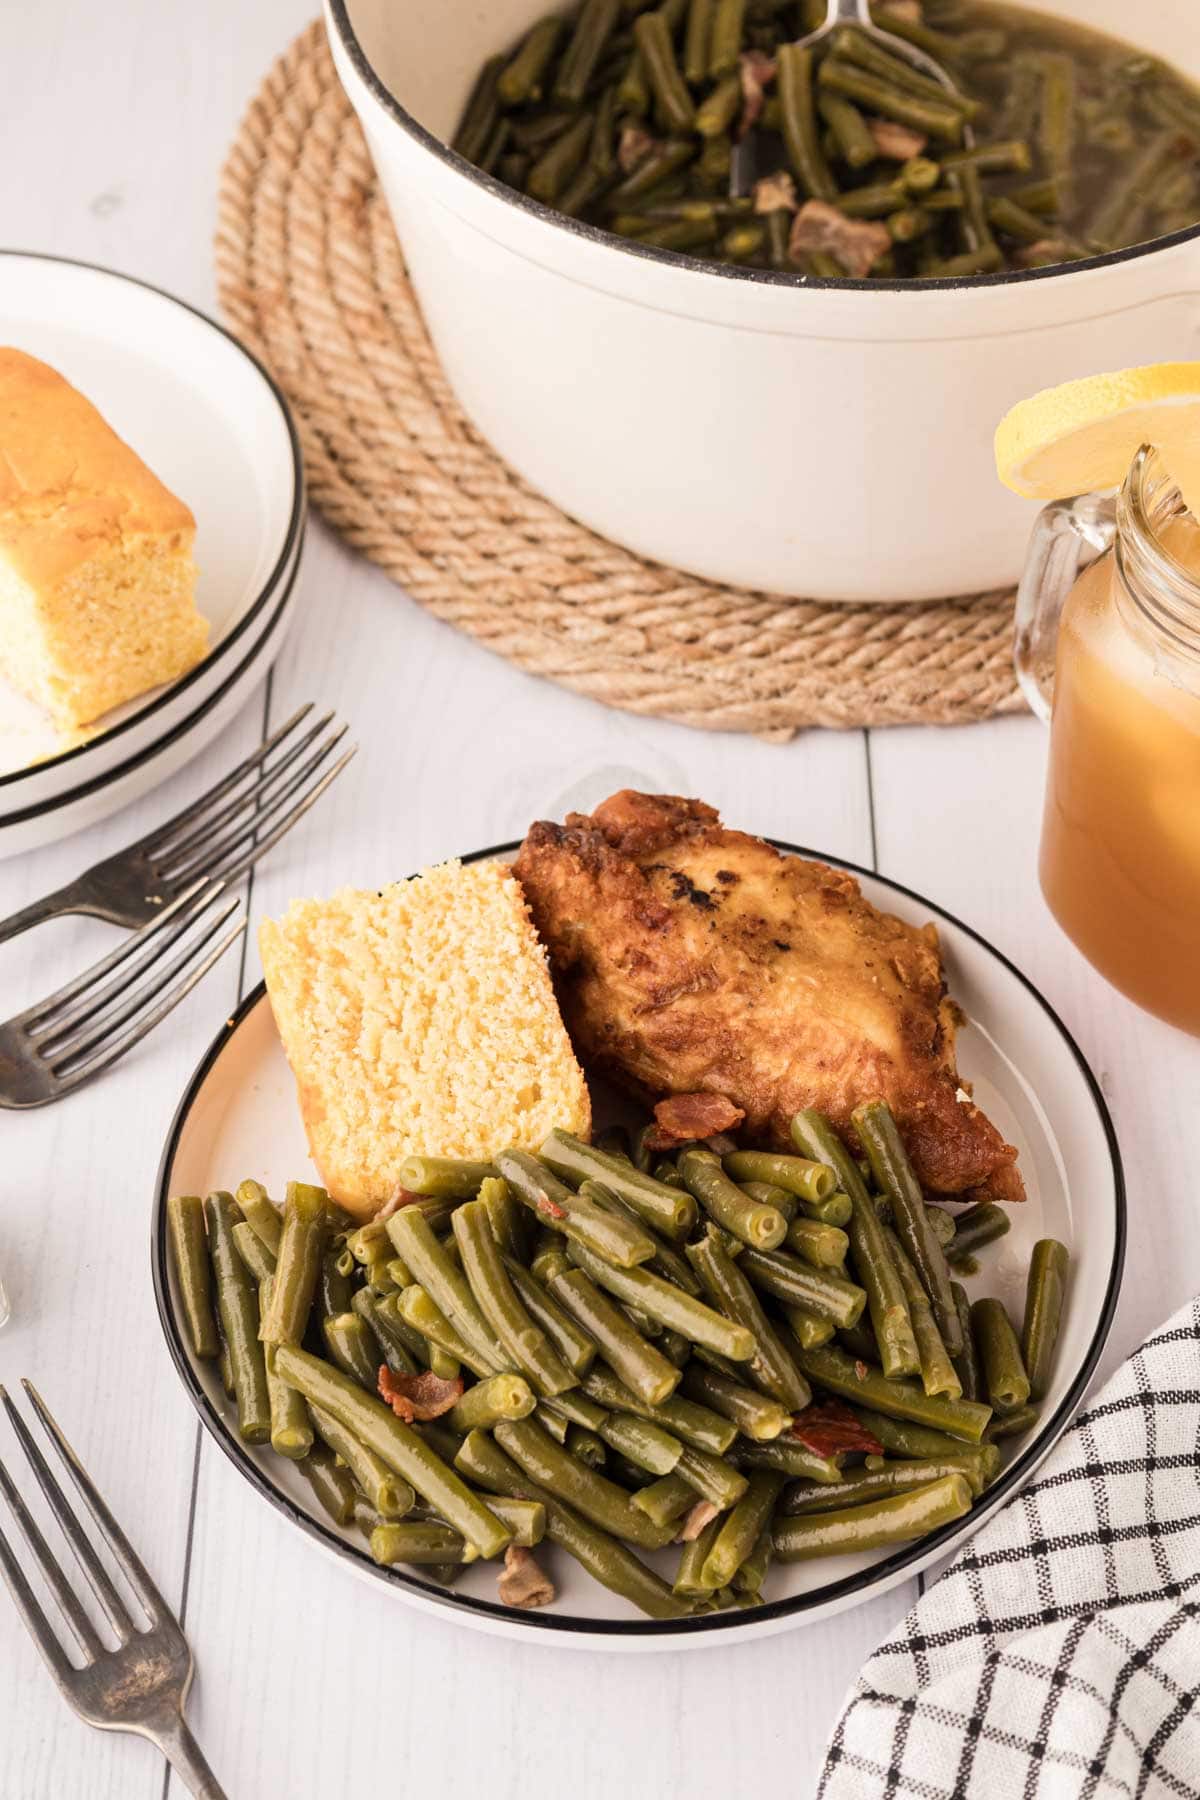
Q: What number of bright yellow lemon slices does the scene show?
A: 1